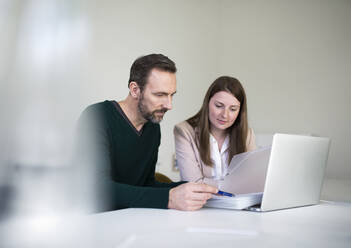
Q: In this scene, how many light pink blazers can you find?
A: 1